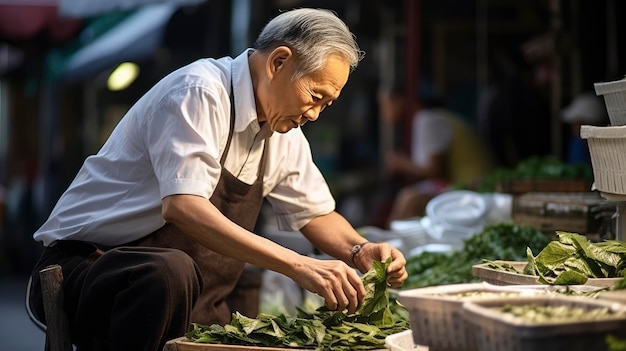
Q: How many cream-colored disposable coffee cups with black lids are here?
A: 0